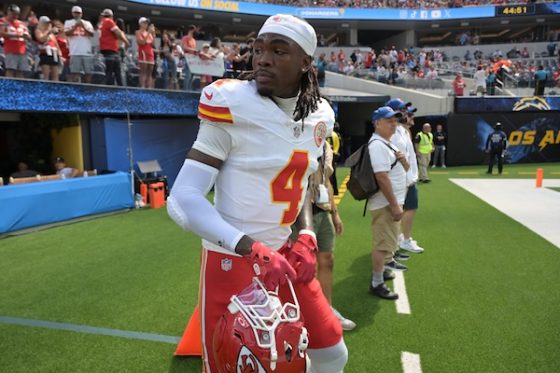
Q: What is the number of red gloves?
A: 2